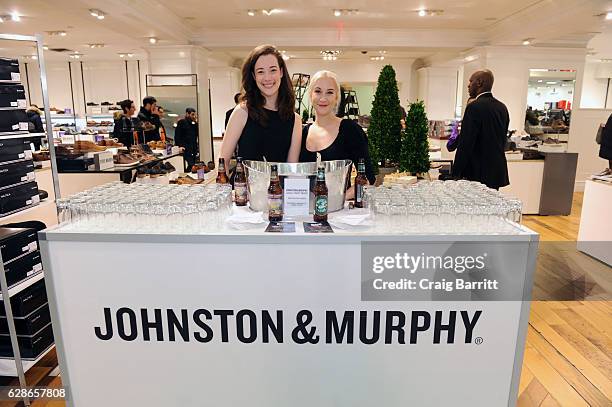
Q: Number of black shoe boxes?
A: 11